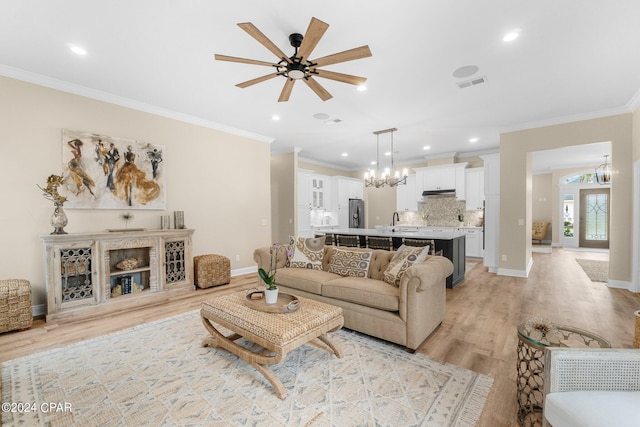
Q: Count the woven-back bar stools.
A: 4